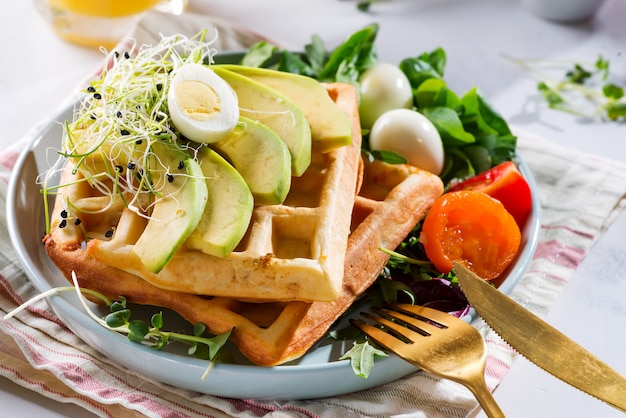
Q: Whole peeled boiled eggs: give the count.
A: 2